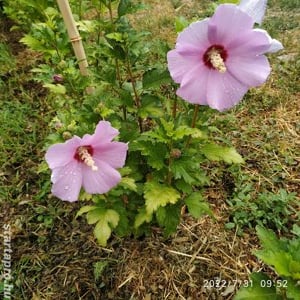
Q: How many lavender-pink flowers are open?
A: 2